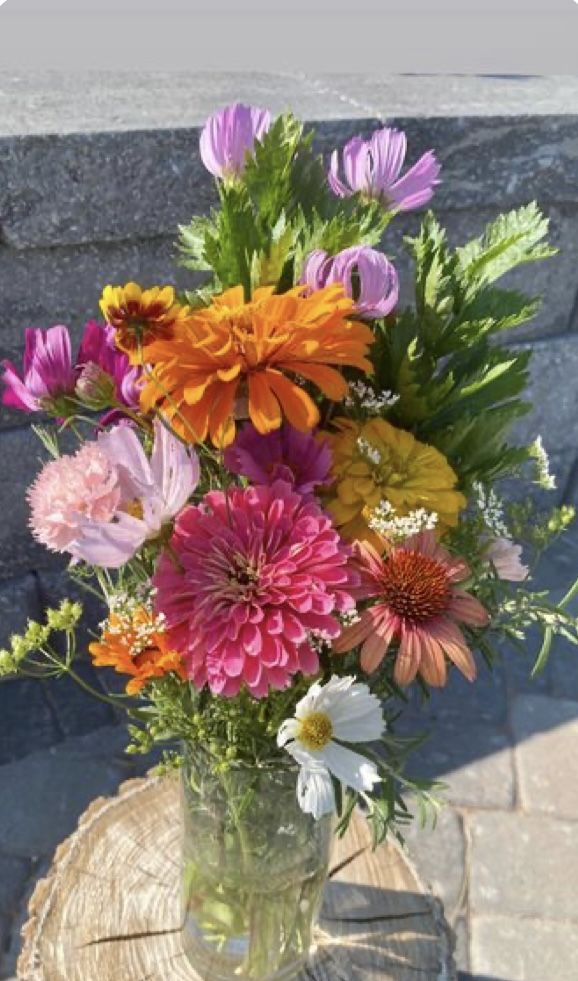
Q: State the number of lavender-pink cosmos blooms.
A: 3